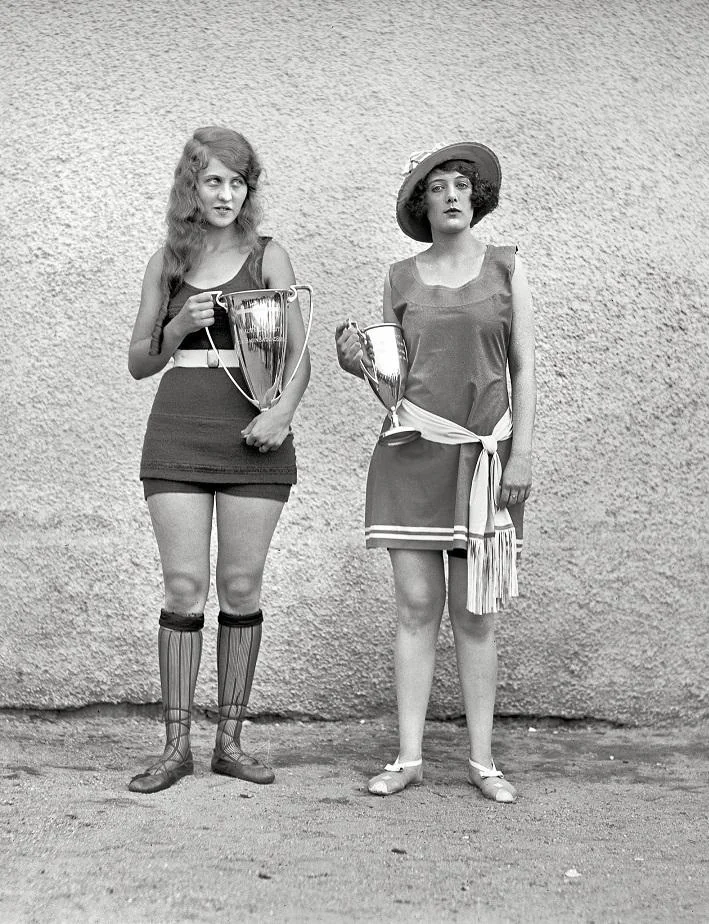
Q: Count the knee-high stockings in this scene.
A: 2